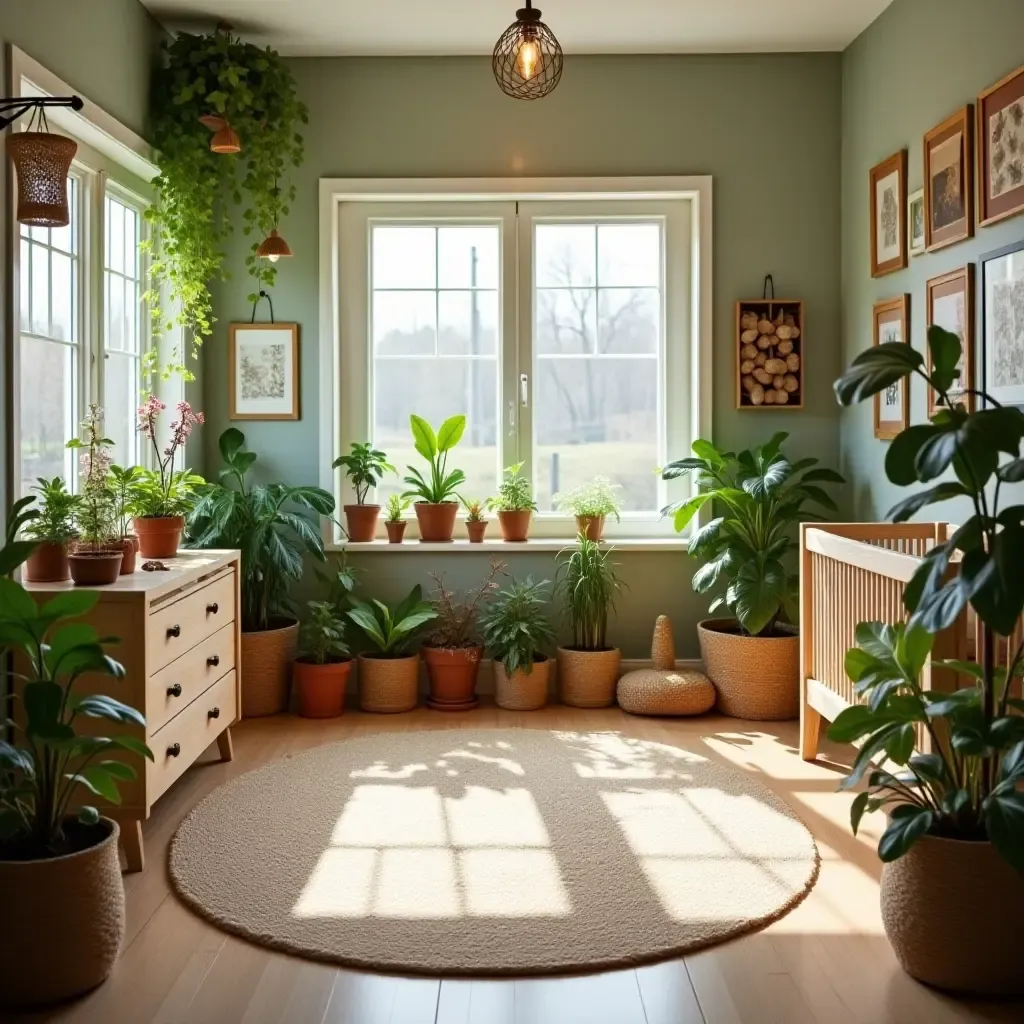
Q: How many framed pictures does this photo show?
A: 8